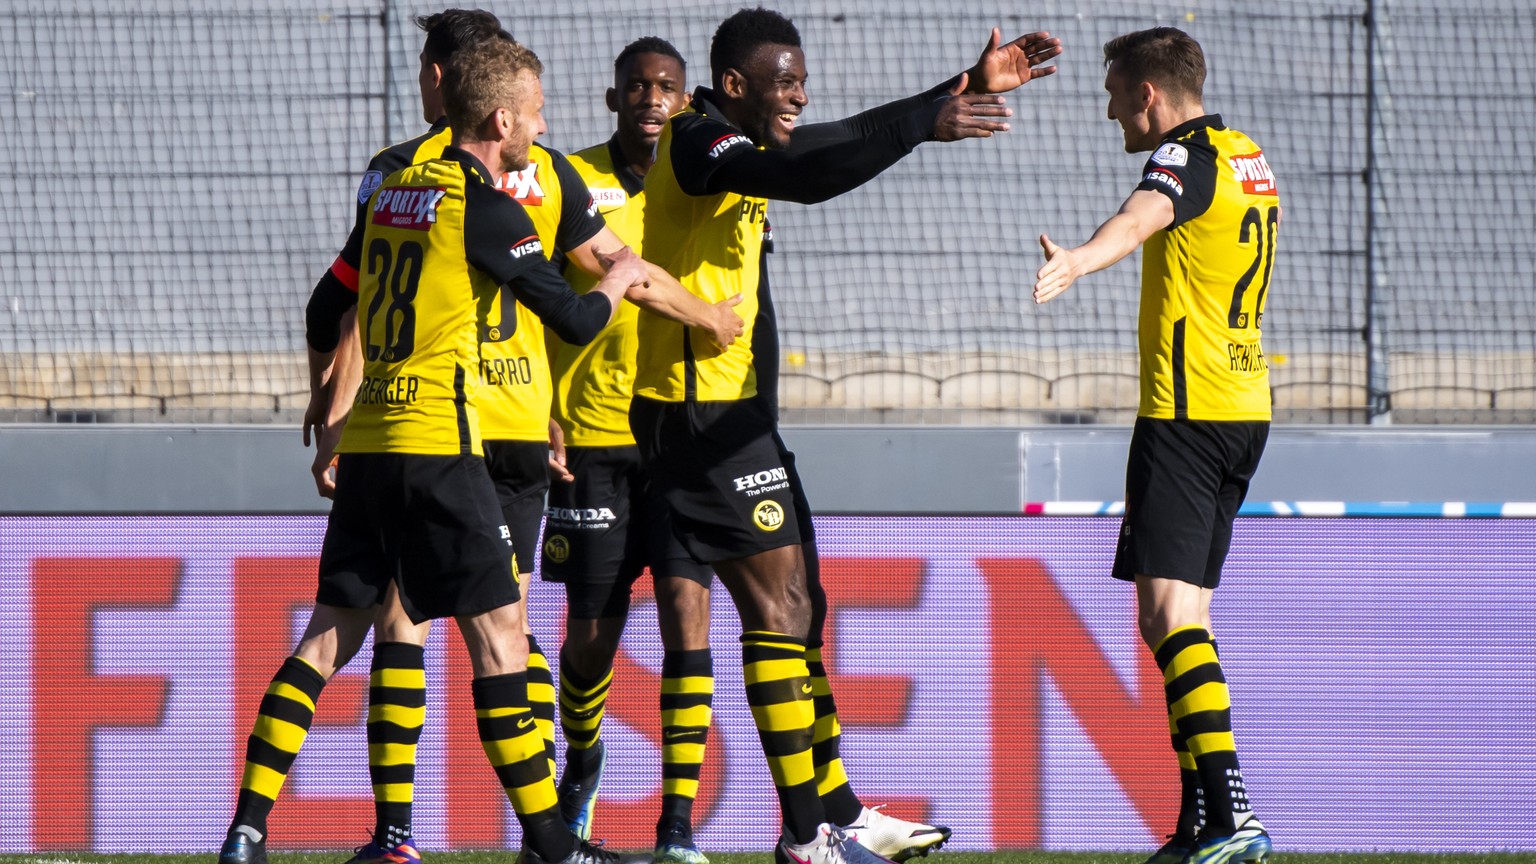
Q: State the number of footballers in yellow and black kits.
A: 5